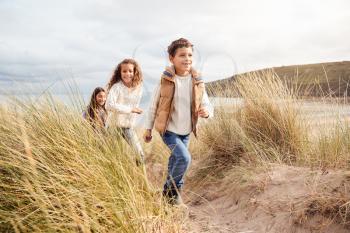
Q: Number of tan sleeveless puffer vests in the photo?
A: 1